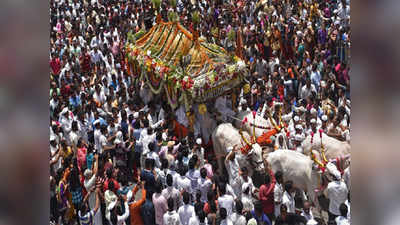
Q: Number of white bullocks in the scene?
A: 4